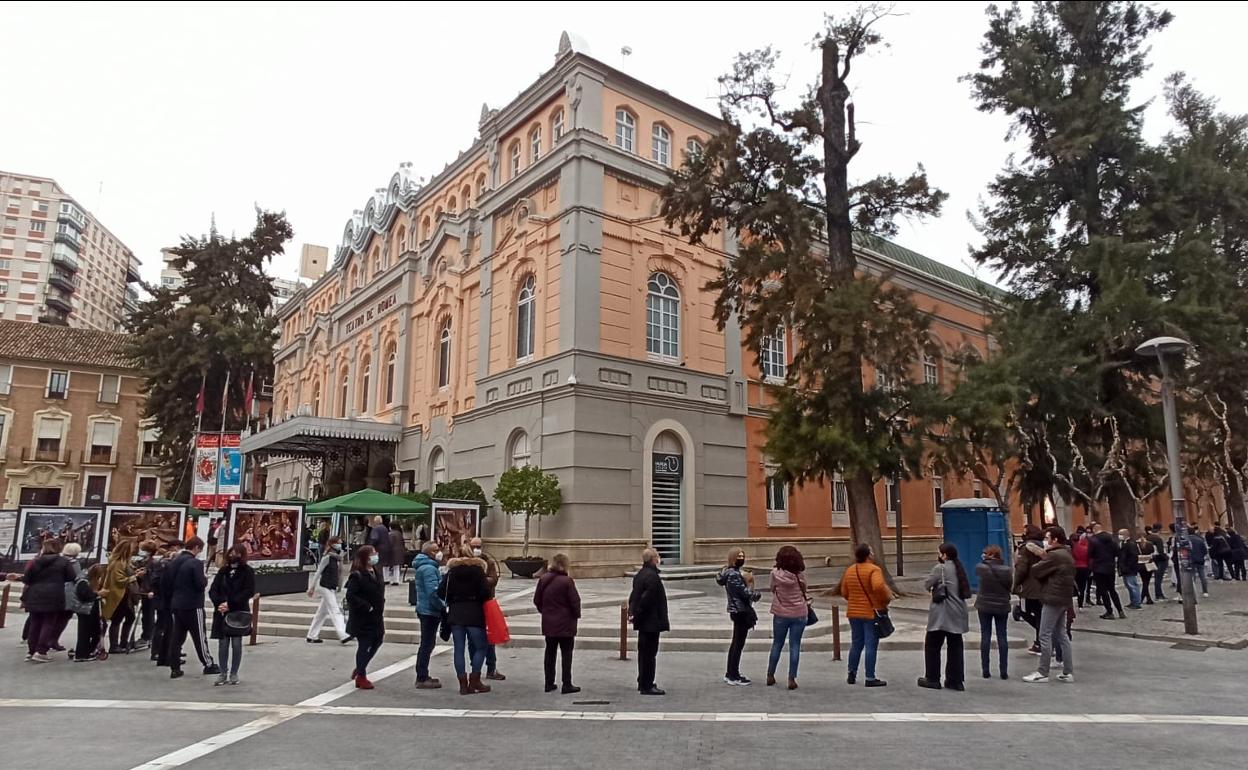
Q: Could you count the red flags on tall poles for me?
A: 2